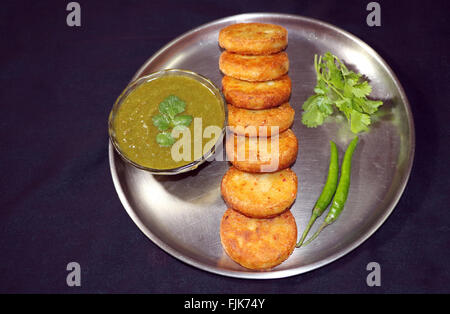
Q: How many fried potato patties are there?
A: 7